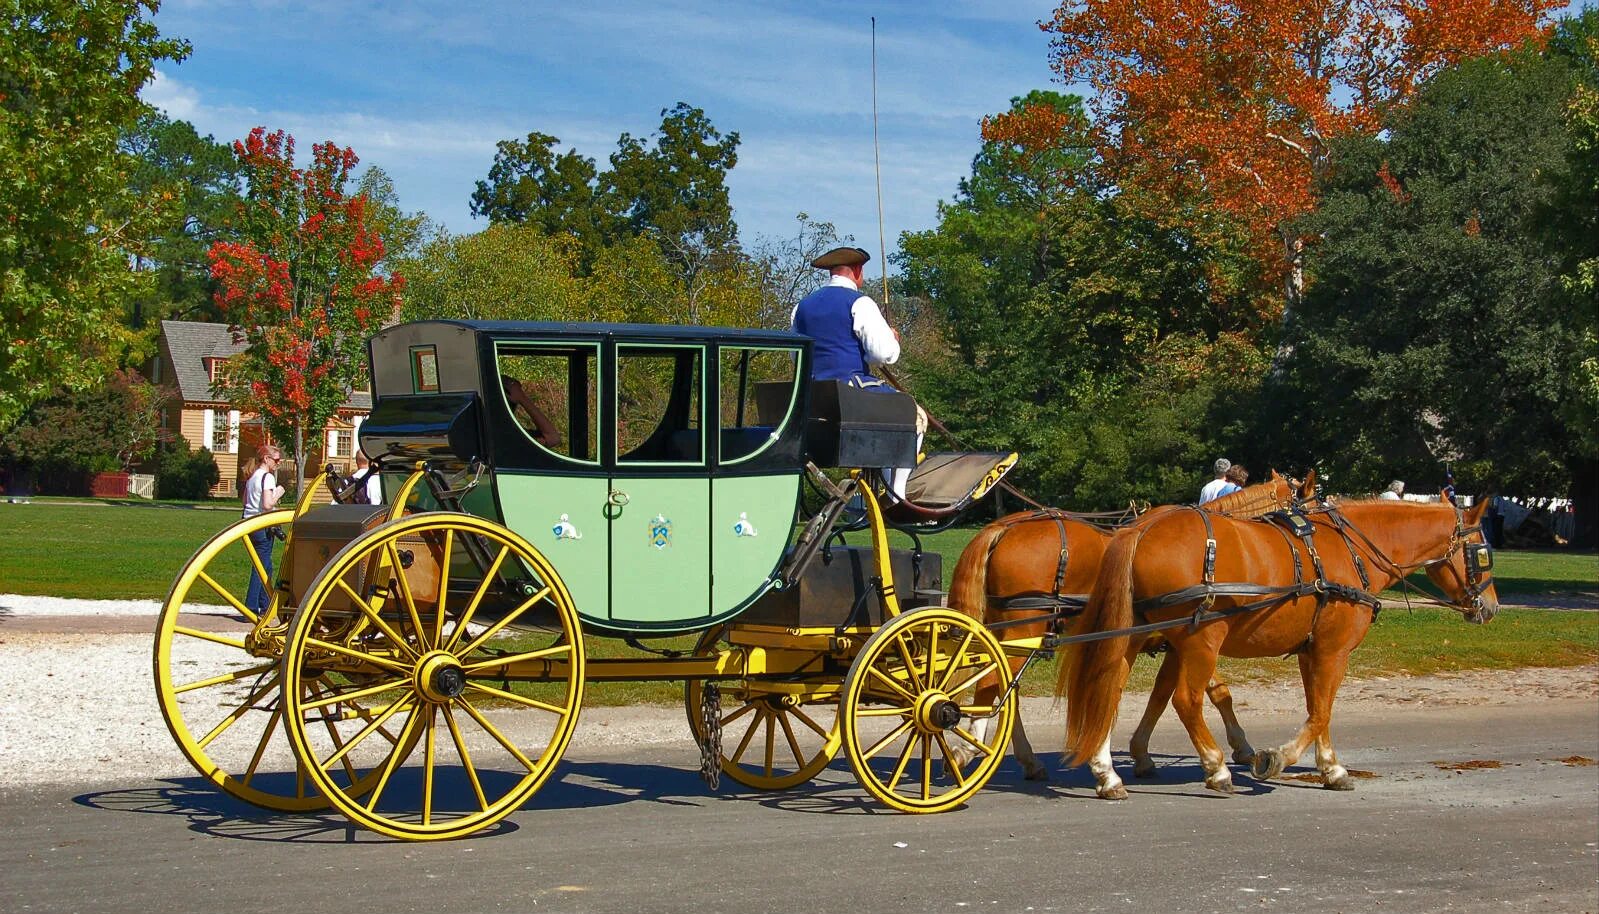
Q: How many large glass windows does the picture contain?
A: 3